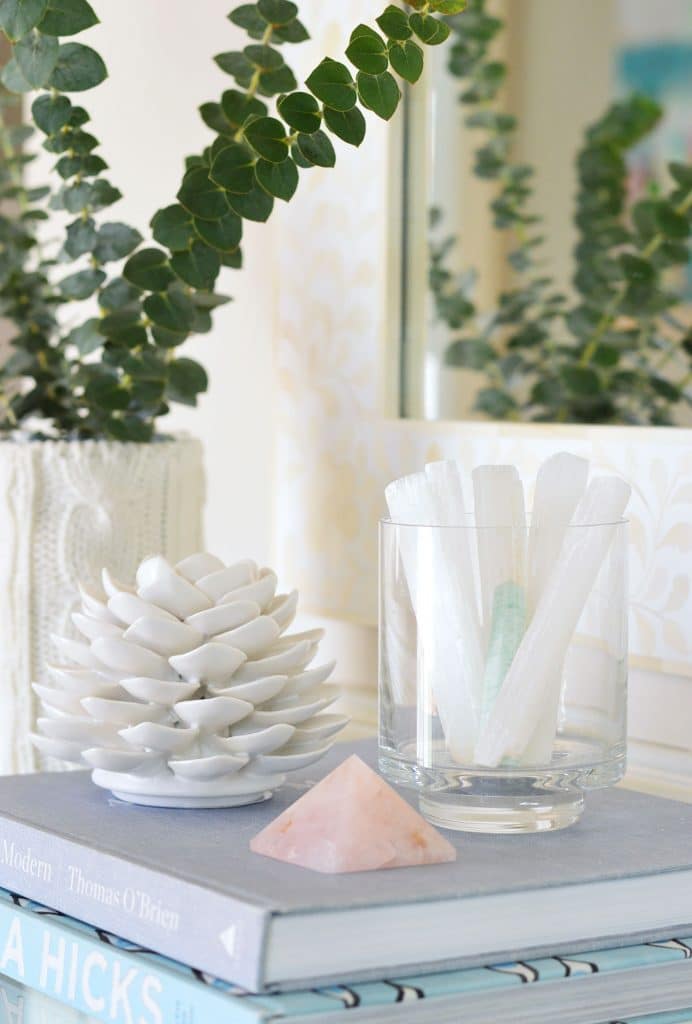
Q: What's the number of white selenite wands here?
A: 5